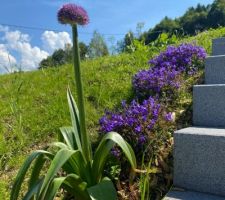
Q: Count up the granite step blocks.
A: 5